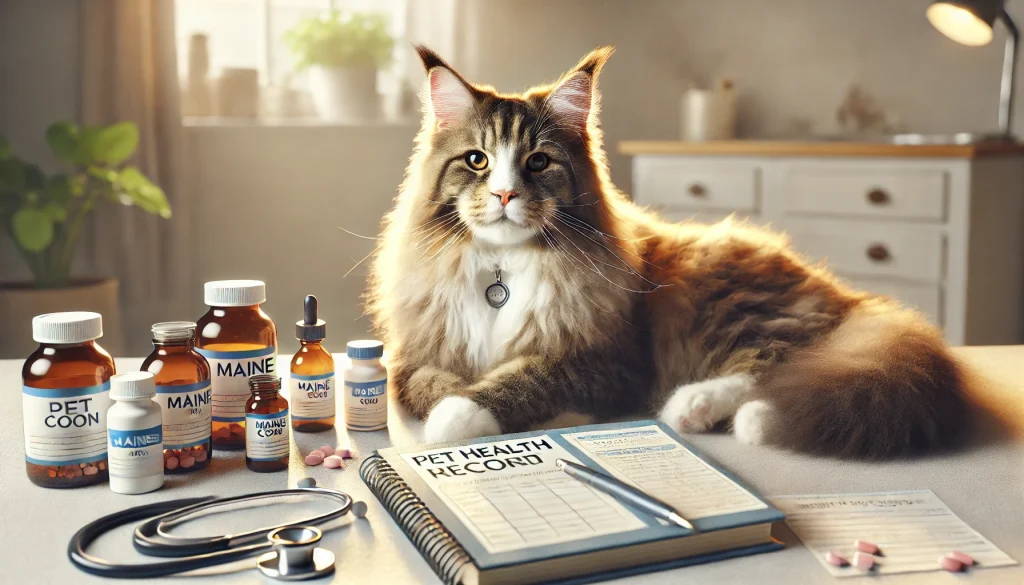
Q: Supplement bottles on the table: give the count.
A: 7